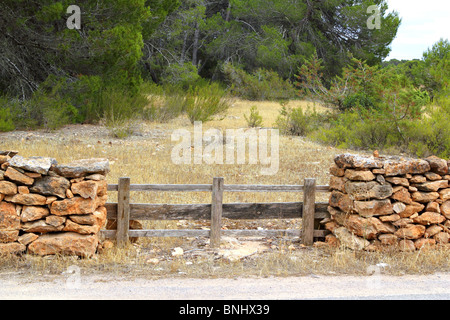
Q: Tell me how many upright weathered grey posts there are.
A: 3